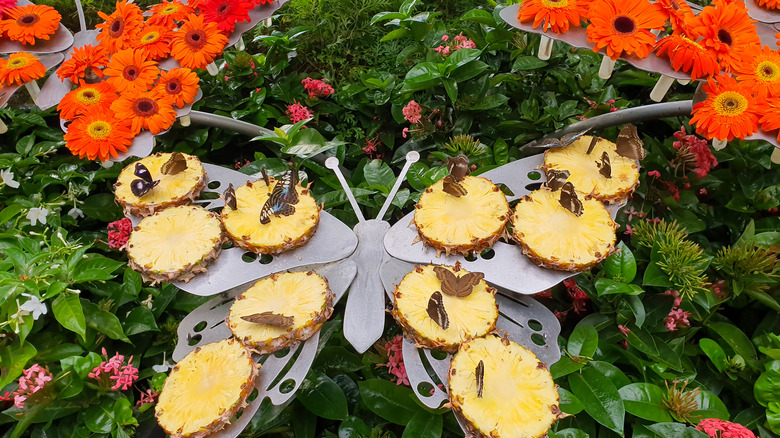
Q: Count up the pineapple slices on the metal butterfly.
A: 10